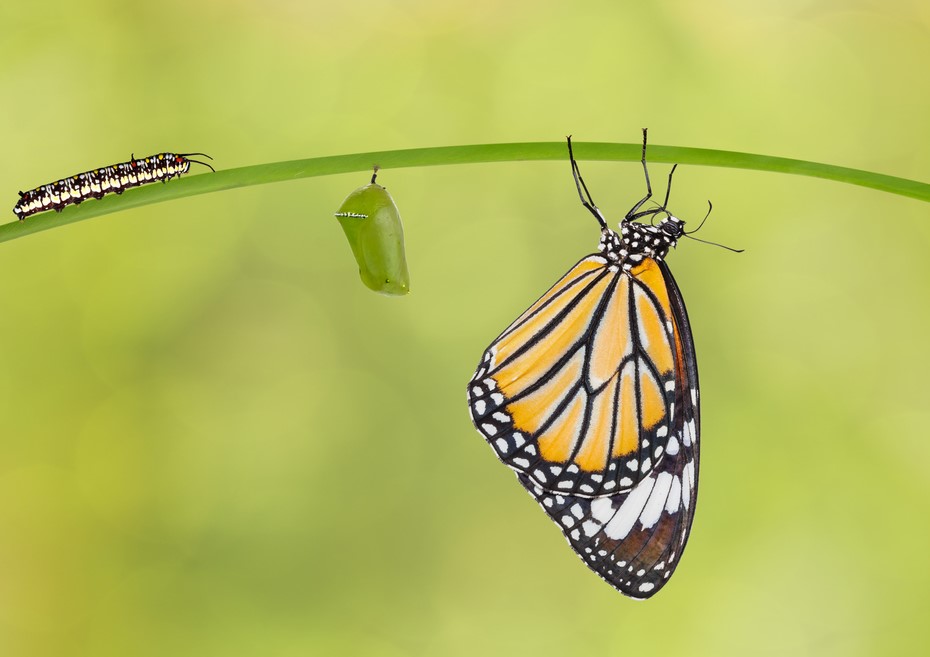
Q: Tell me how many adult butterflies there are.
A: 1